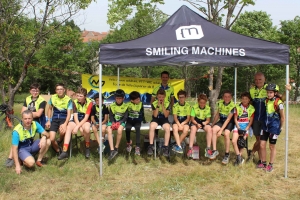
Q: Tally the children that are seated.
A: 11